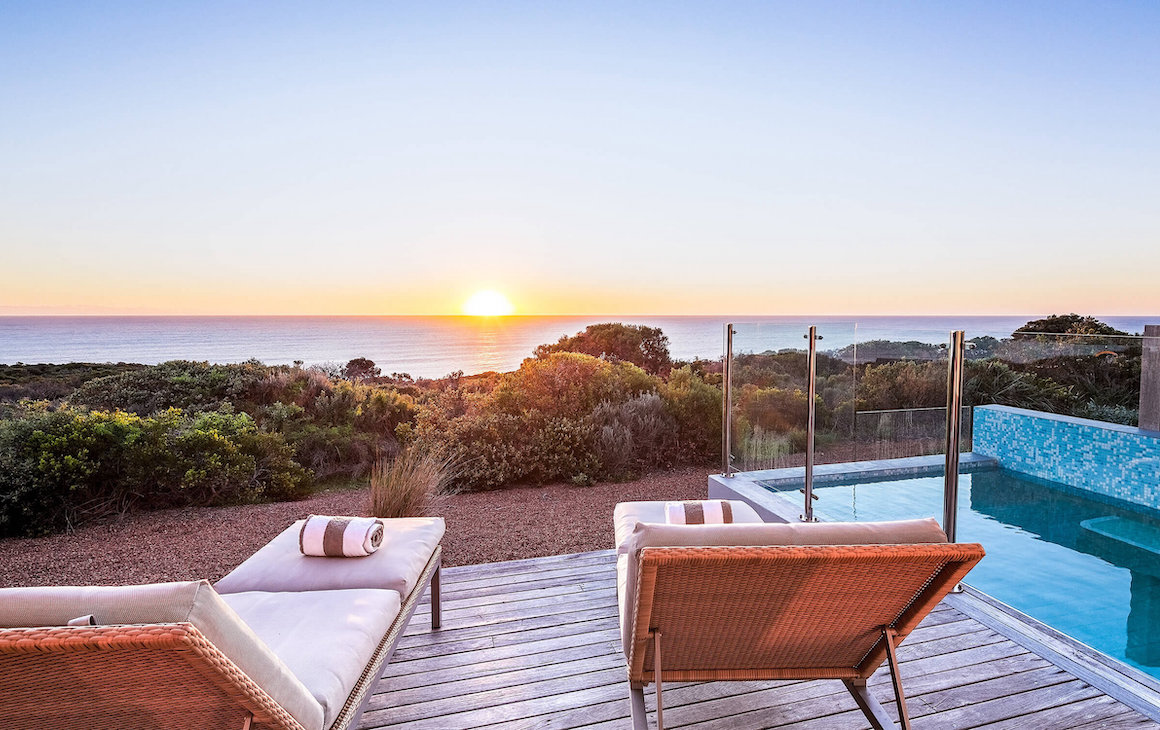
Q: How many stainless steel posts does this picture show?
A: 3